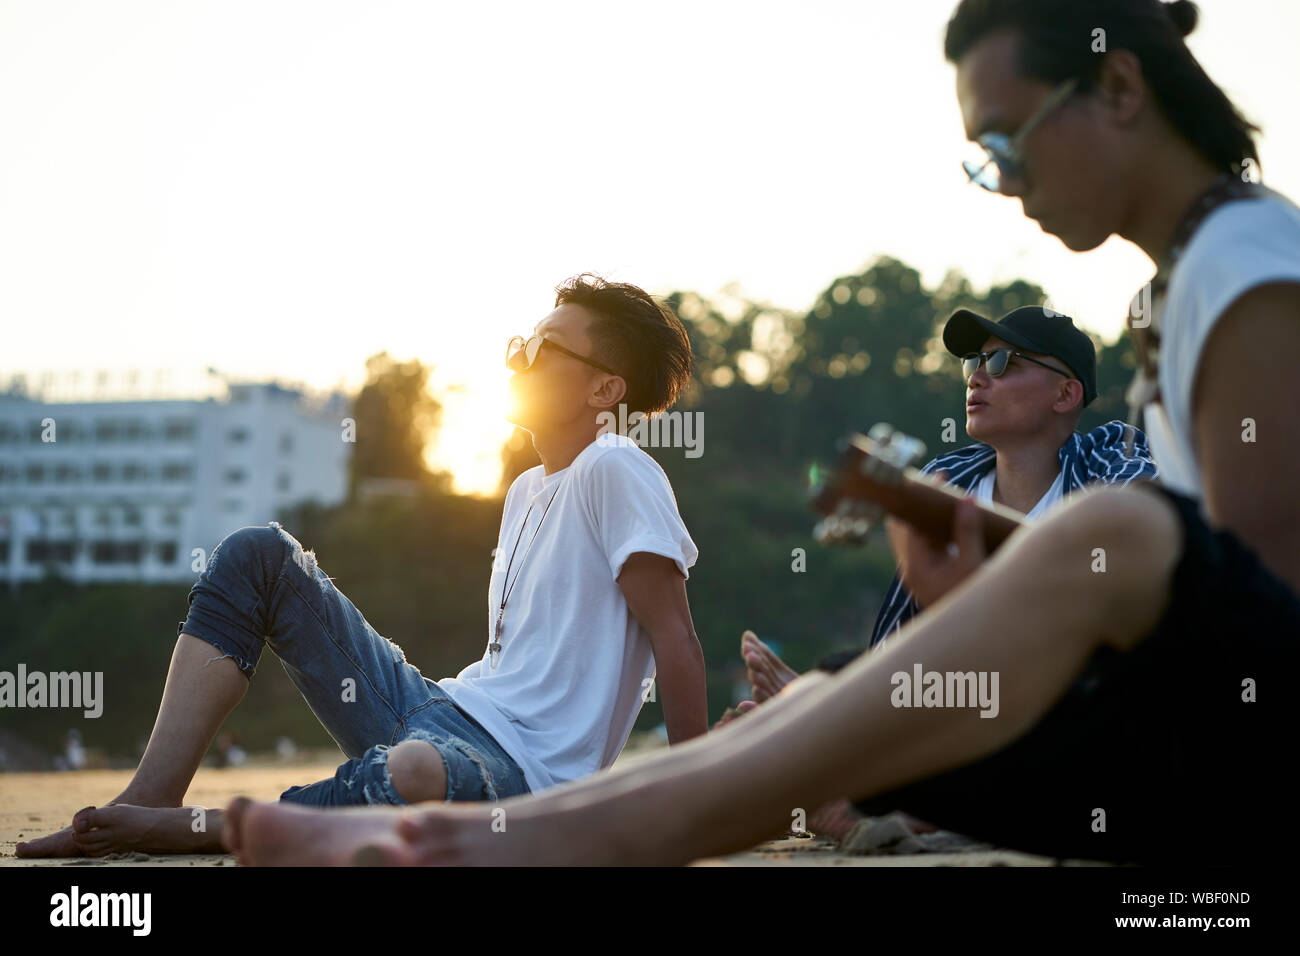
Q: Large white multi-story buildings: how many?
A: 1